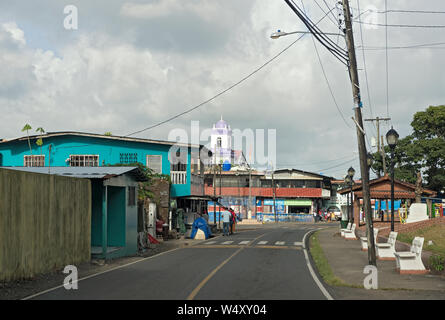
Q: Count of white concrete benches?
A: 5